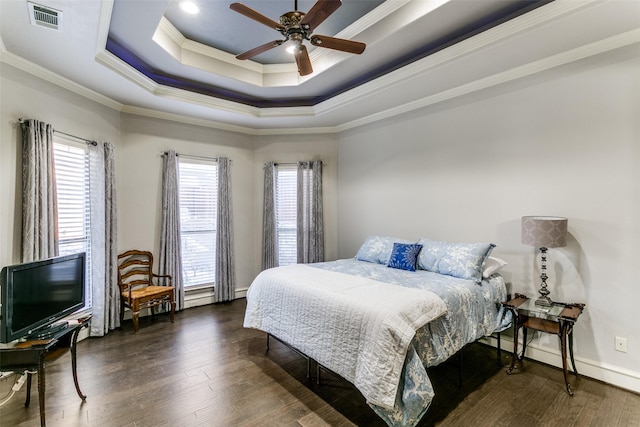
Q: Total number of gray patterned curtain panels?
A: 6